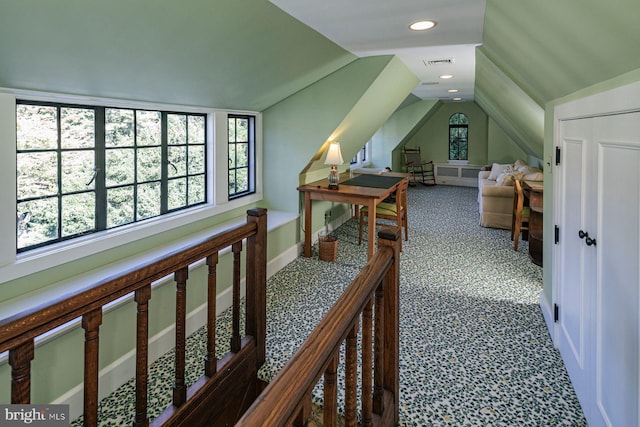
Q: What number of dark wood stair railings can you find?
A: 2